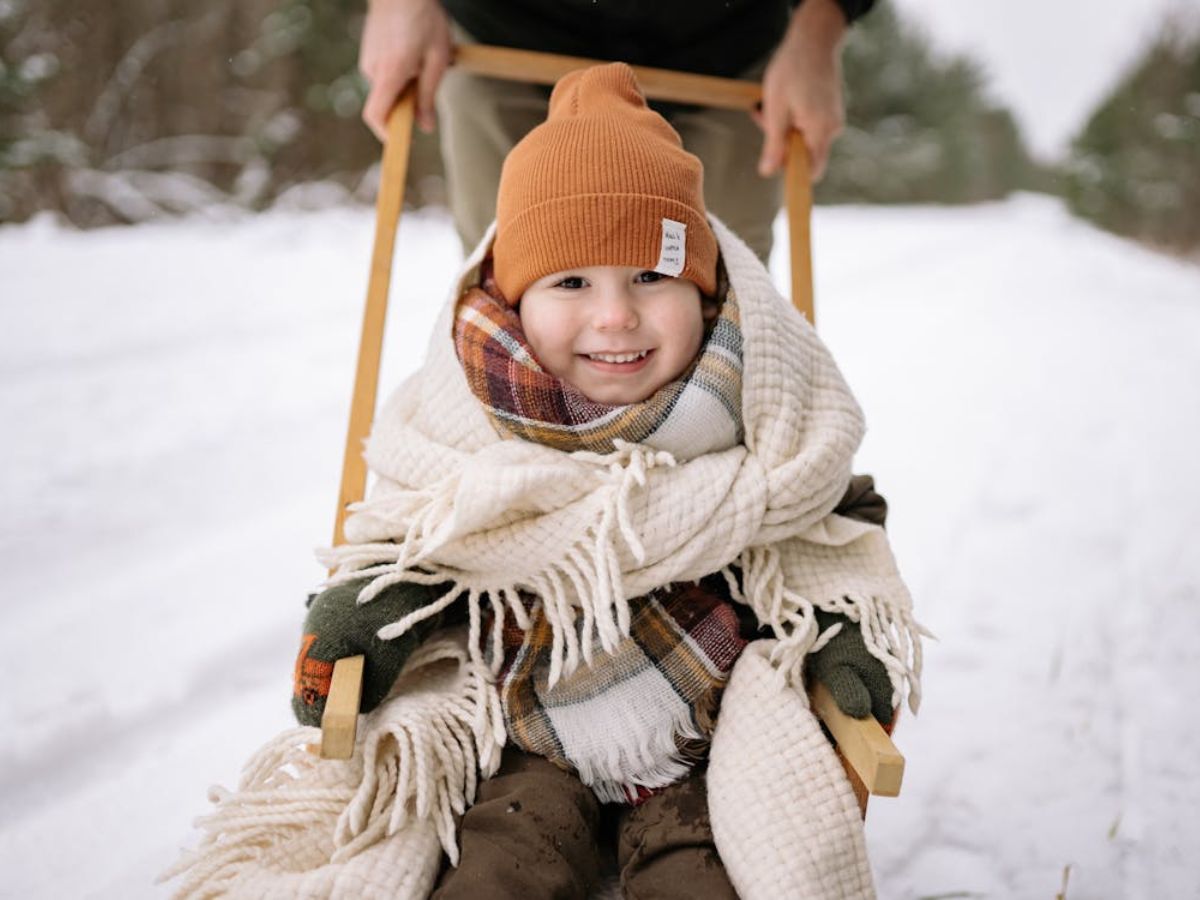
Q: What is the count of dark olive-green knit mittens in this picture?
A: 2